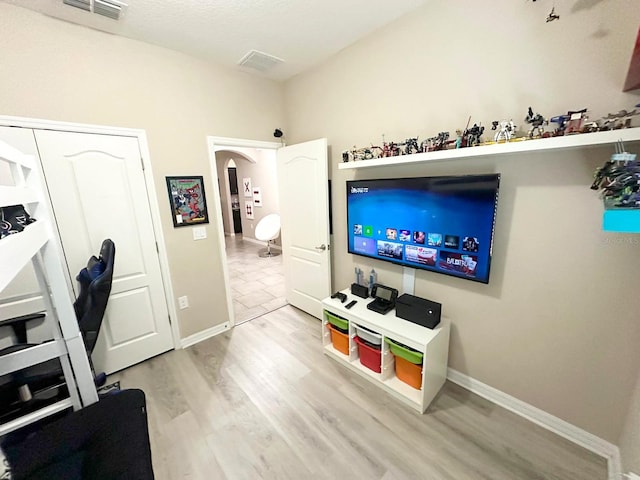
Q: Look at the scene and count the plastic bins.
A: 6